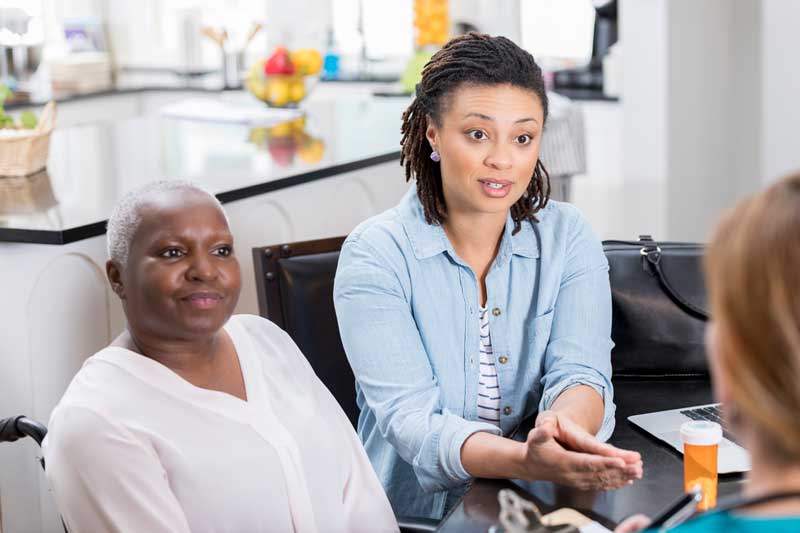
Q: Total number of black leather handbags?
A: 1